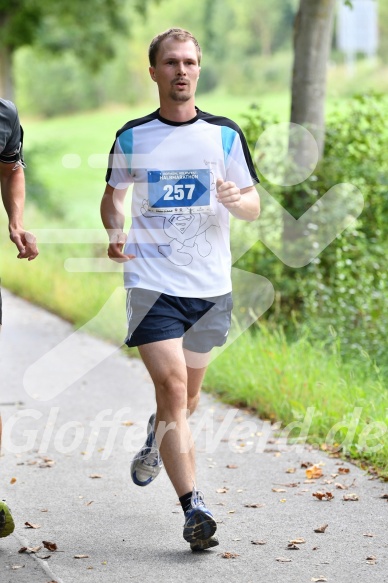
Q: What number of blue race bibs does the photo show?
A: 1